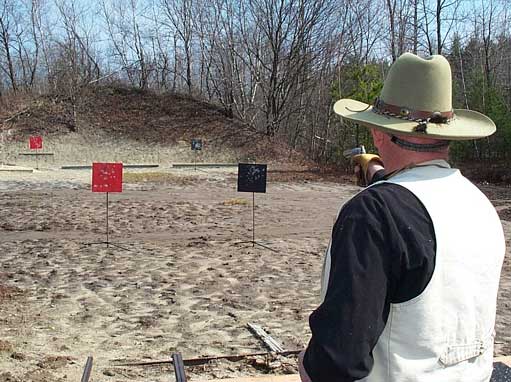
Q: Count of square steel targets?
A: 4